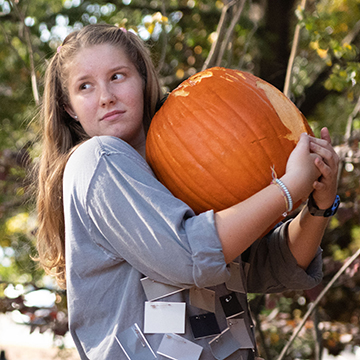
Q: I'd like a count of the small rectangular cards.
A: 10